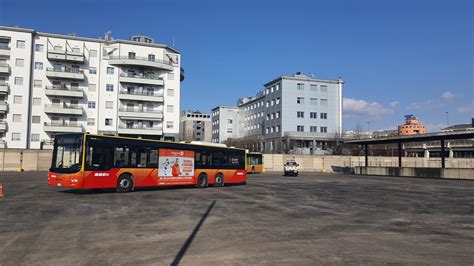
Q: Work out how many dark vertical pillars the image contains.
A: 3